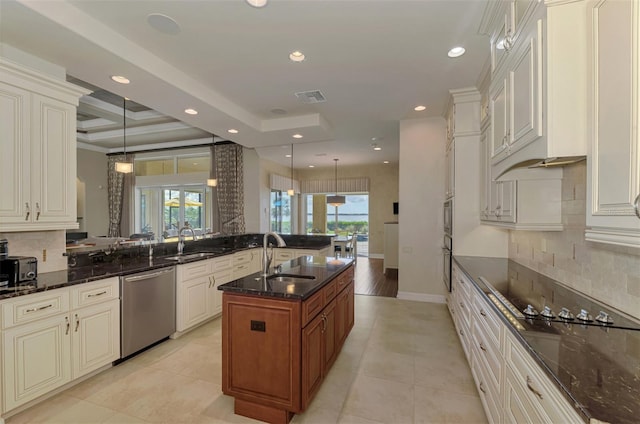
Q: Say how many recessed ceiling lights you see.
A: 12